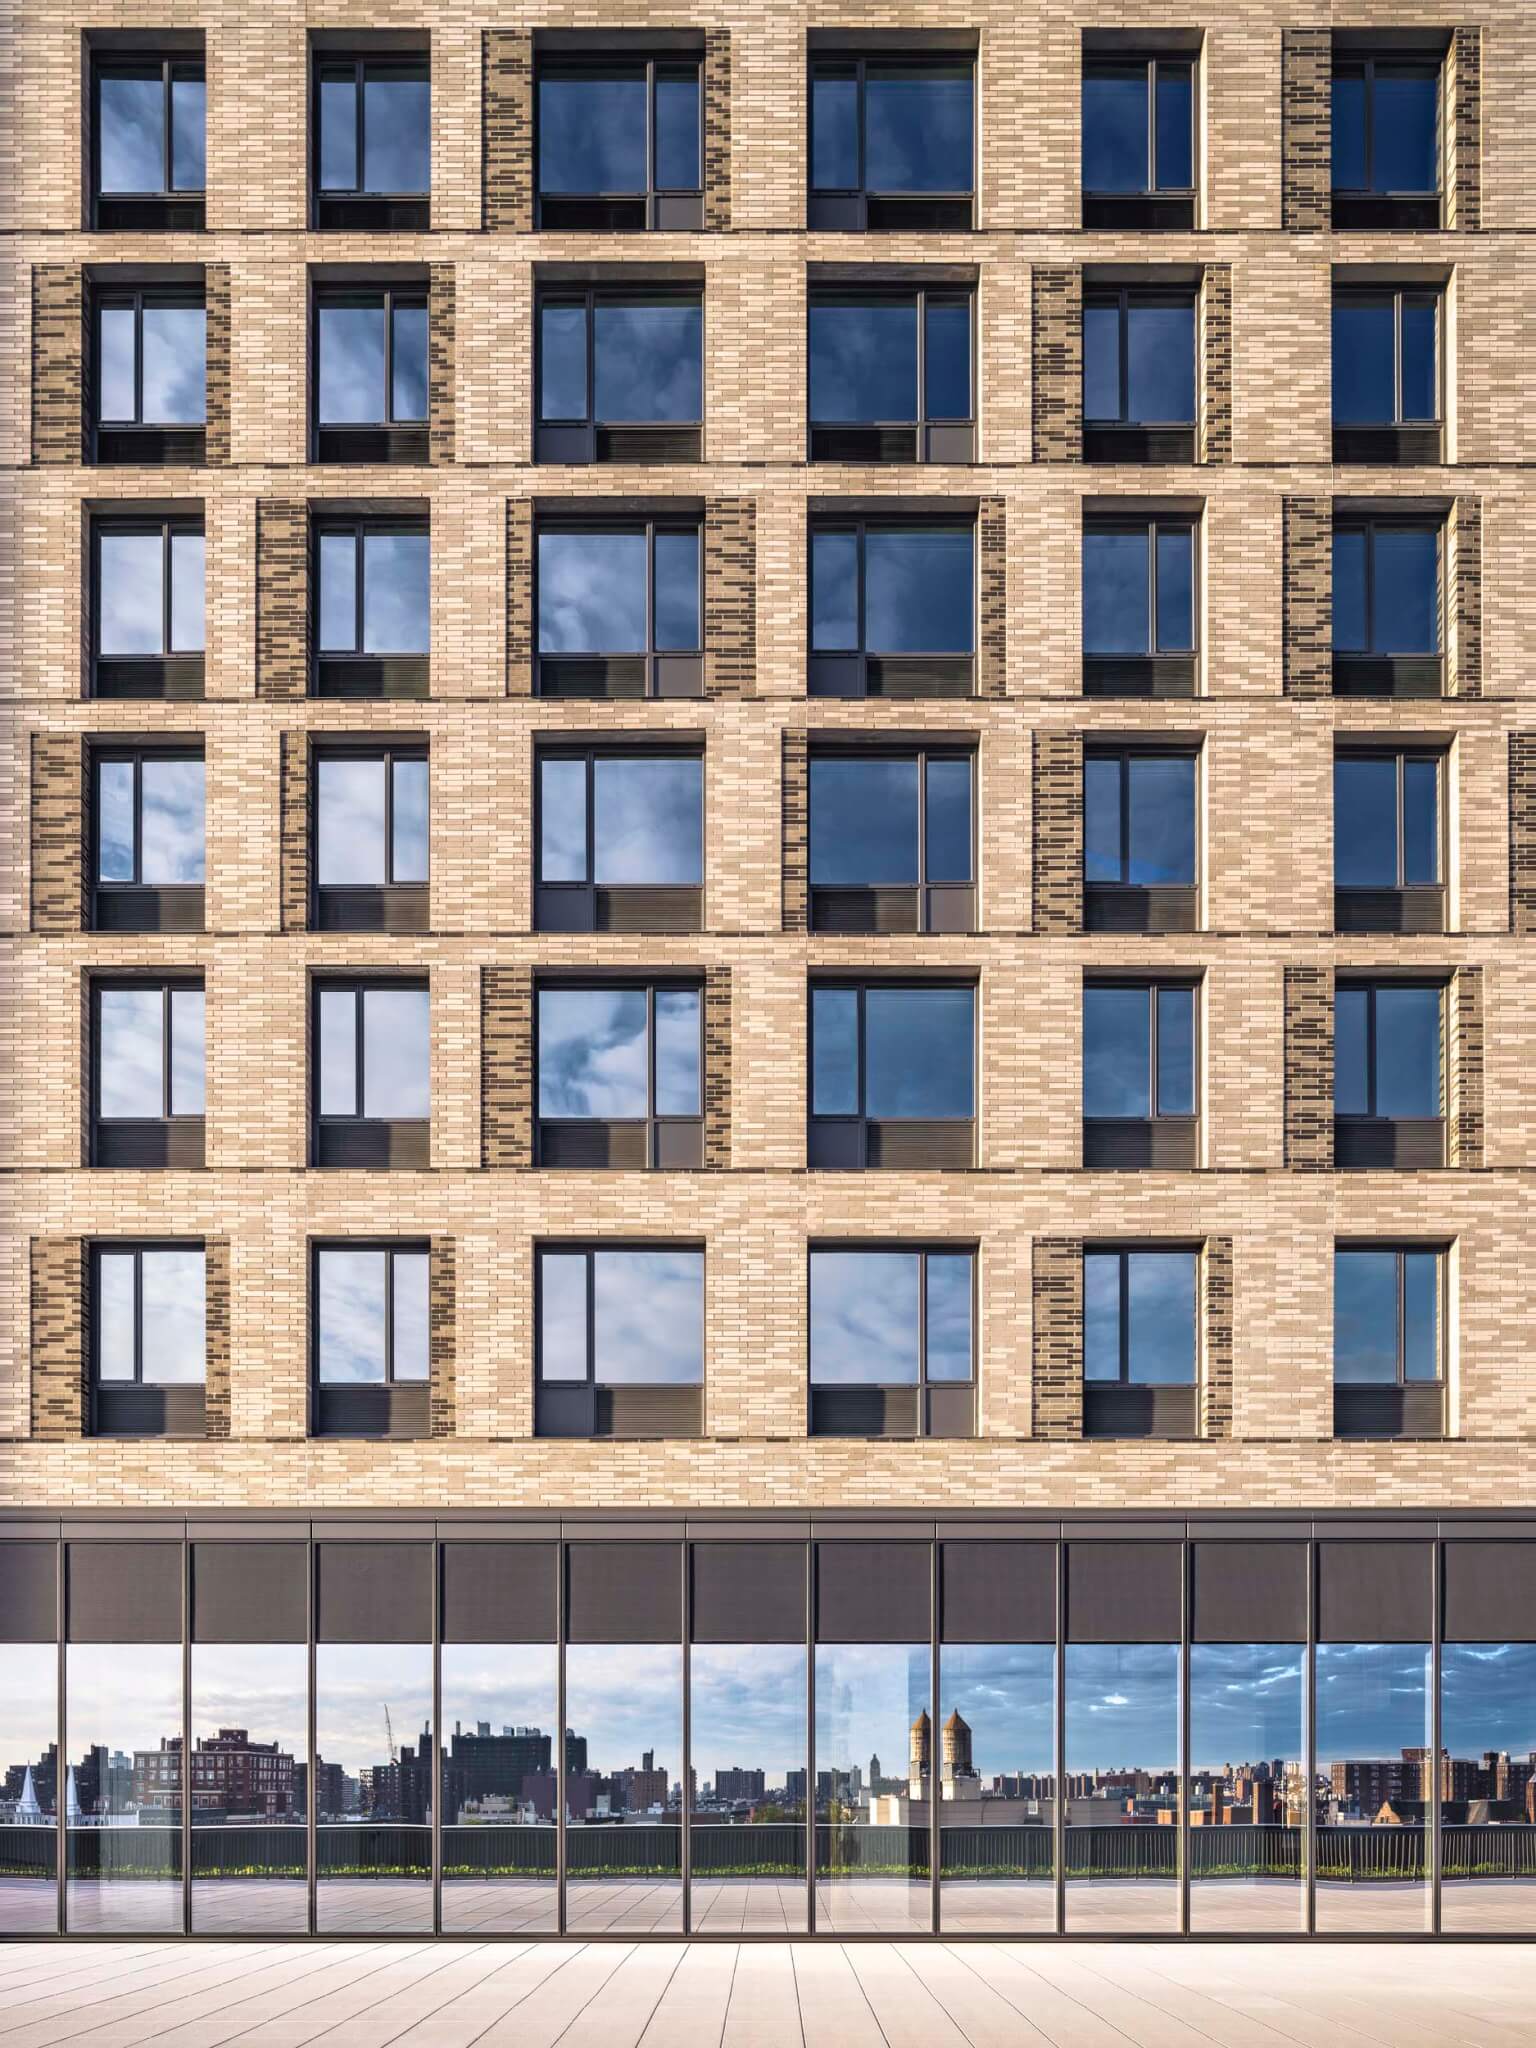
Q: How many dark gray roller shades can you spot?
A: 13